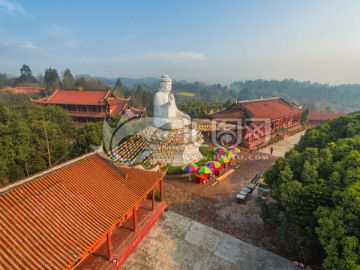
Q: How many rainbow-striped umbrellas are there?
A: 7